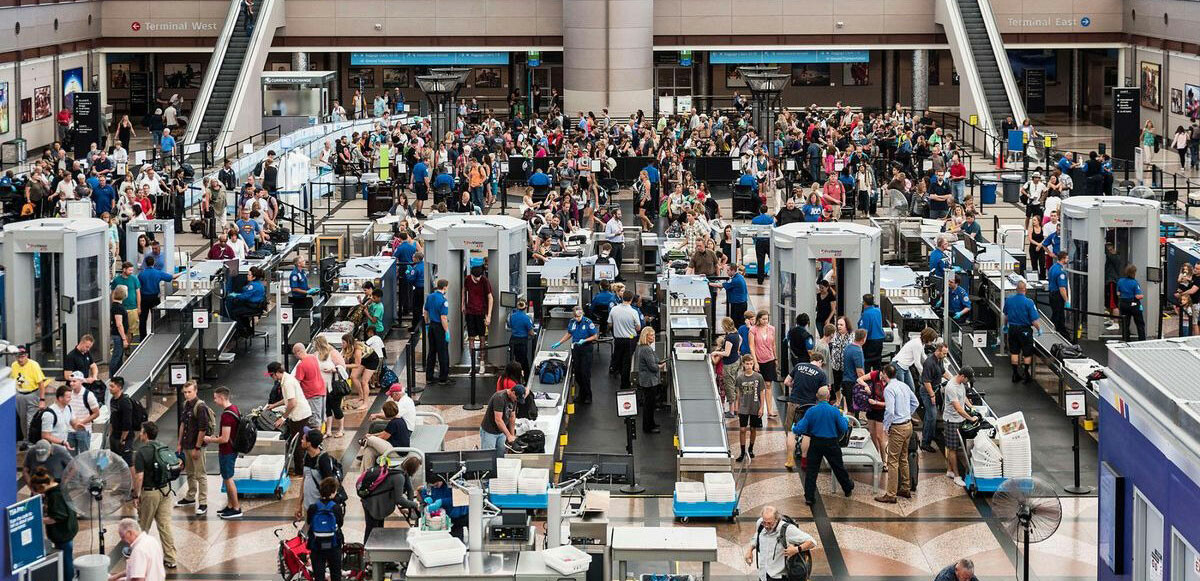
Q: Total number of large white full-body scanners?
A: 4